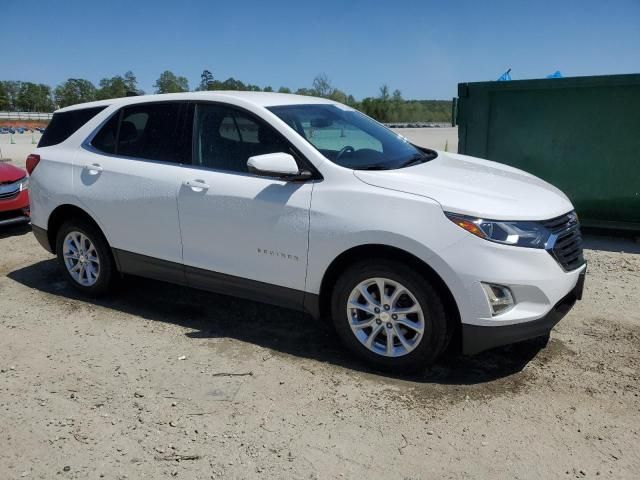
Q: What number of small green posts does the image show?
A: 2